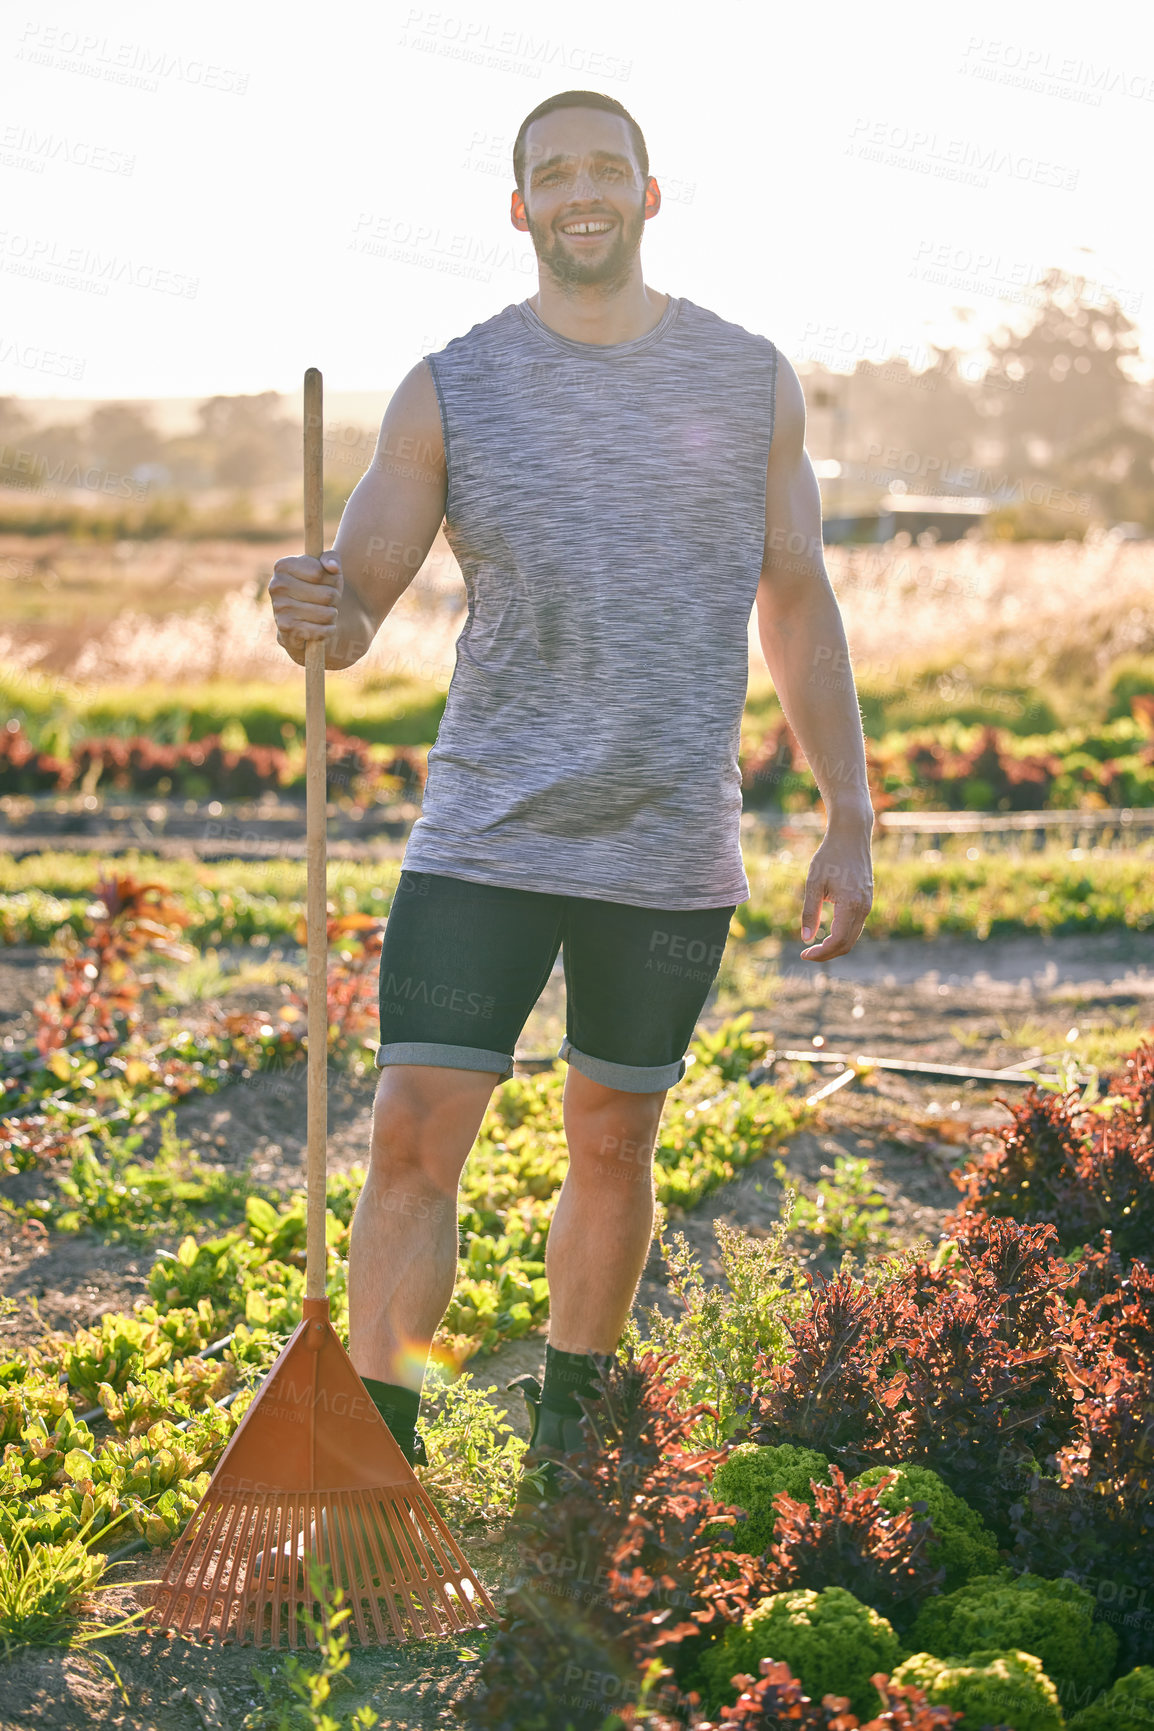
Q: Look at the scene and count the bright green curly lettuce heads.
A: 6